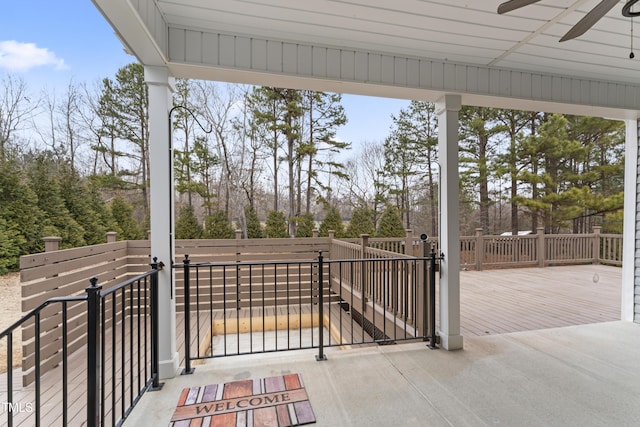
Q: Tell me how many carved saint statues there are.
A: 0